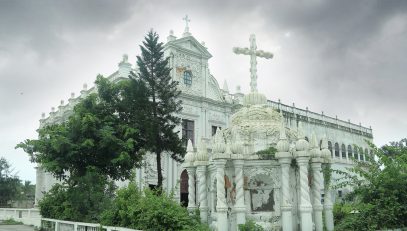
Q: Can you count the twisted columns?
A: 8